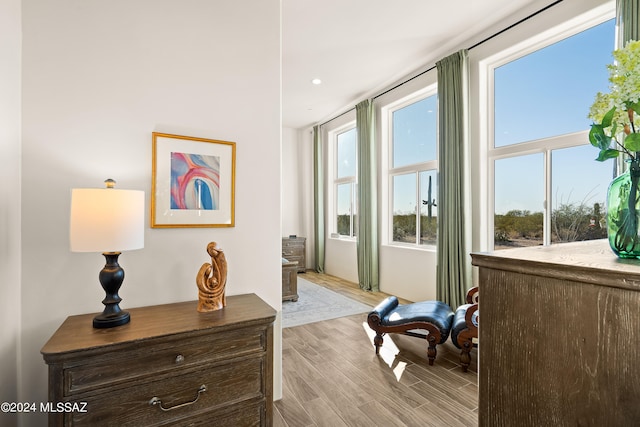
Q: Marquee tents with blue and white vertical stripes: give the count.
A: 0